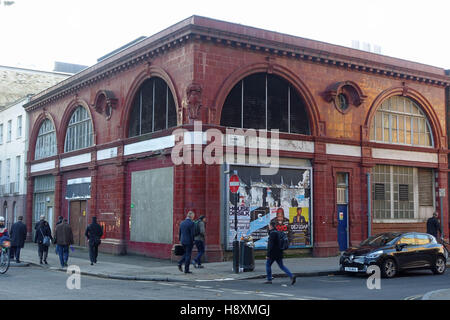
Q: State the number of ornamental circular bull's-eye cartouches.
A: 2